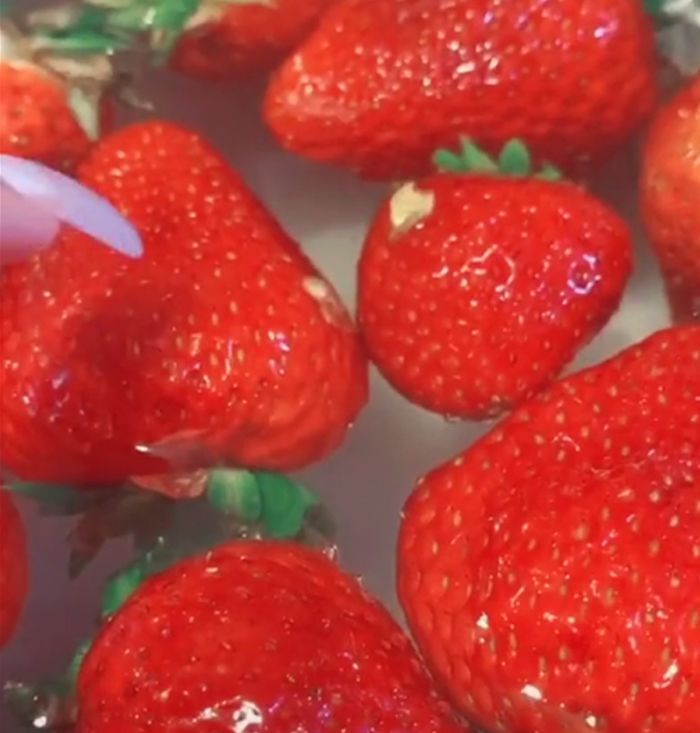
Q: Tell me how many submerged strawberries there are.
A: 9